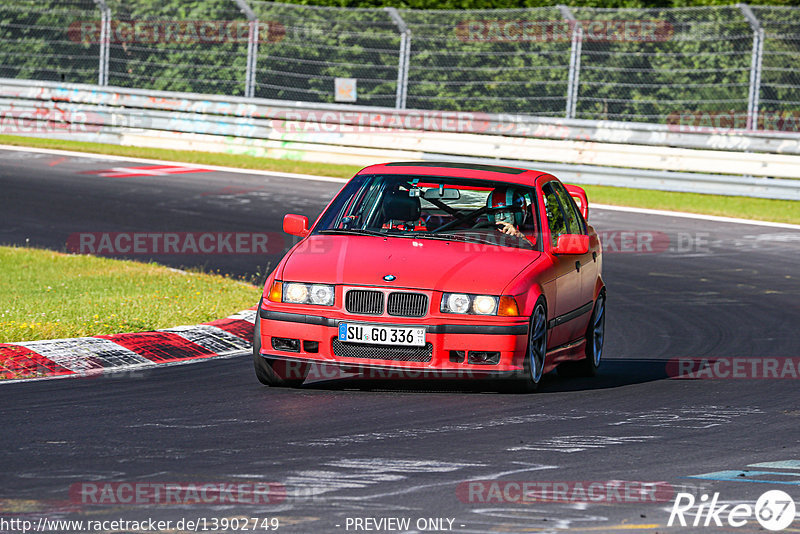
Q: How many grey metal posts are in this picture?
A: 5